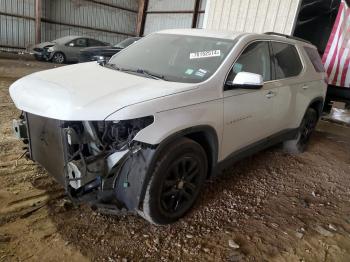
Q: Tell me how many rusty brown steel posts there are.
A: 3